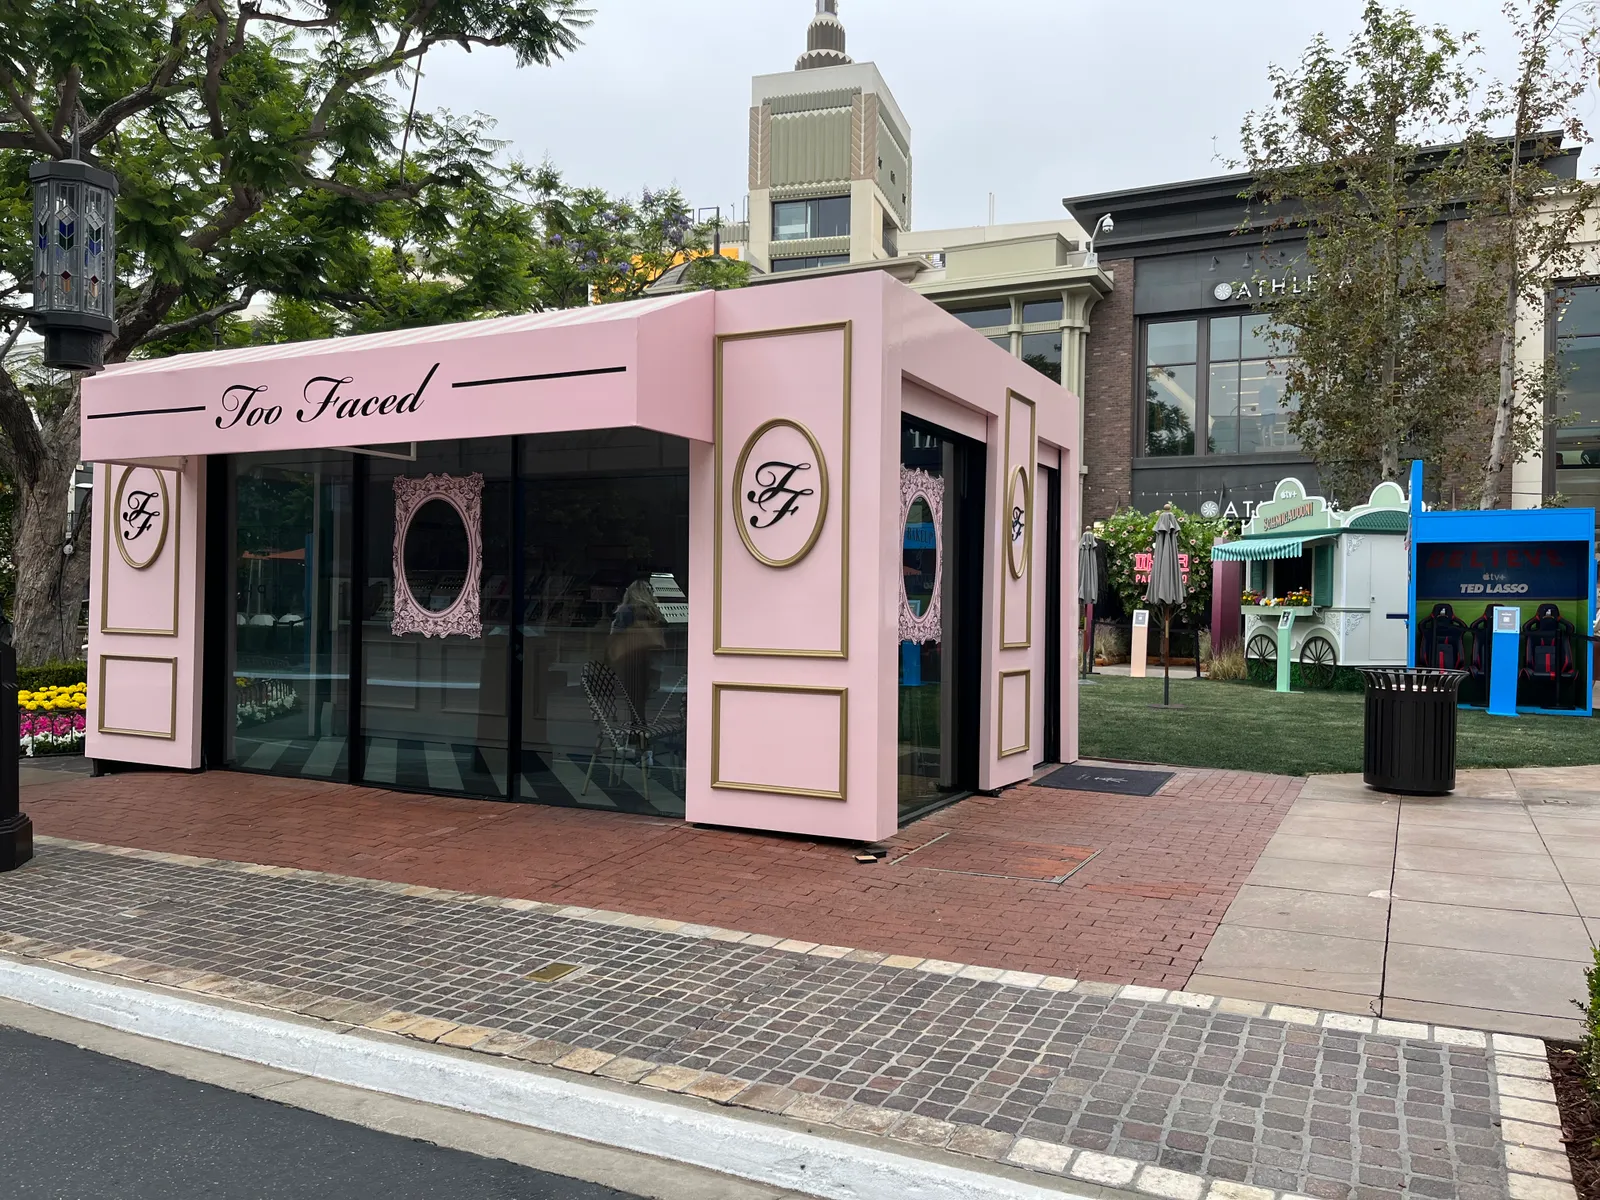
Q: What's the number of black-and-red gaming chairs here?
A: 3